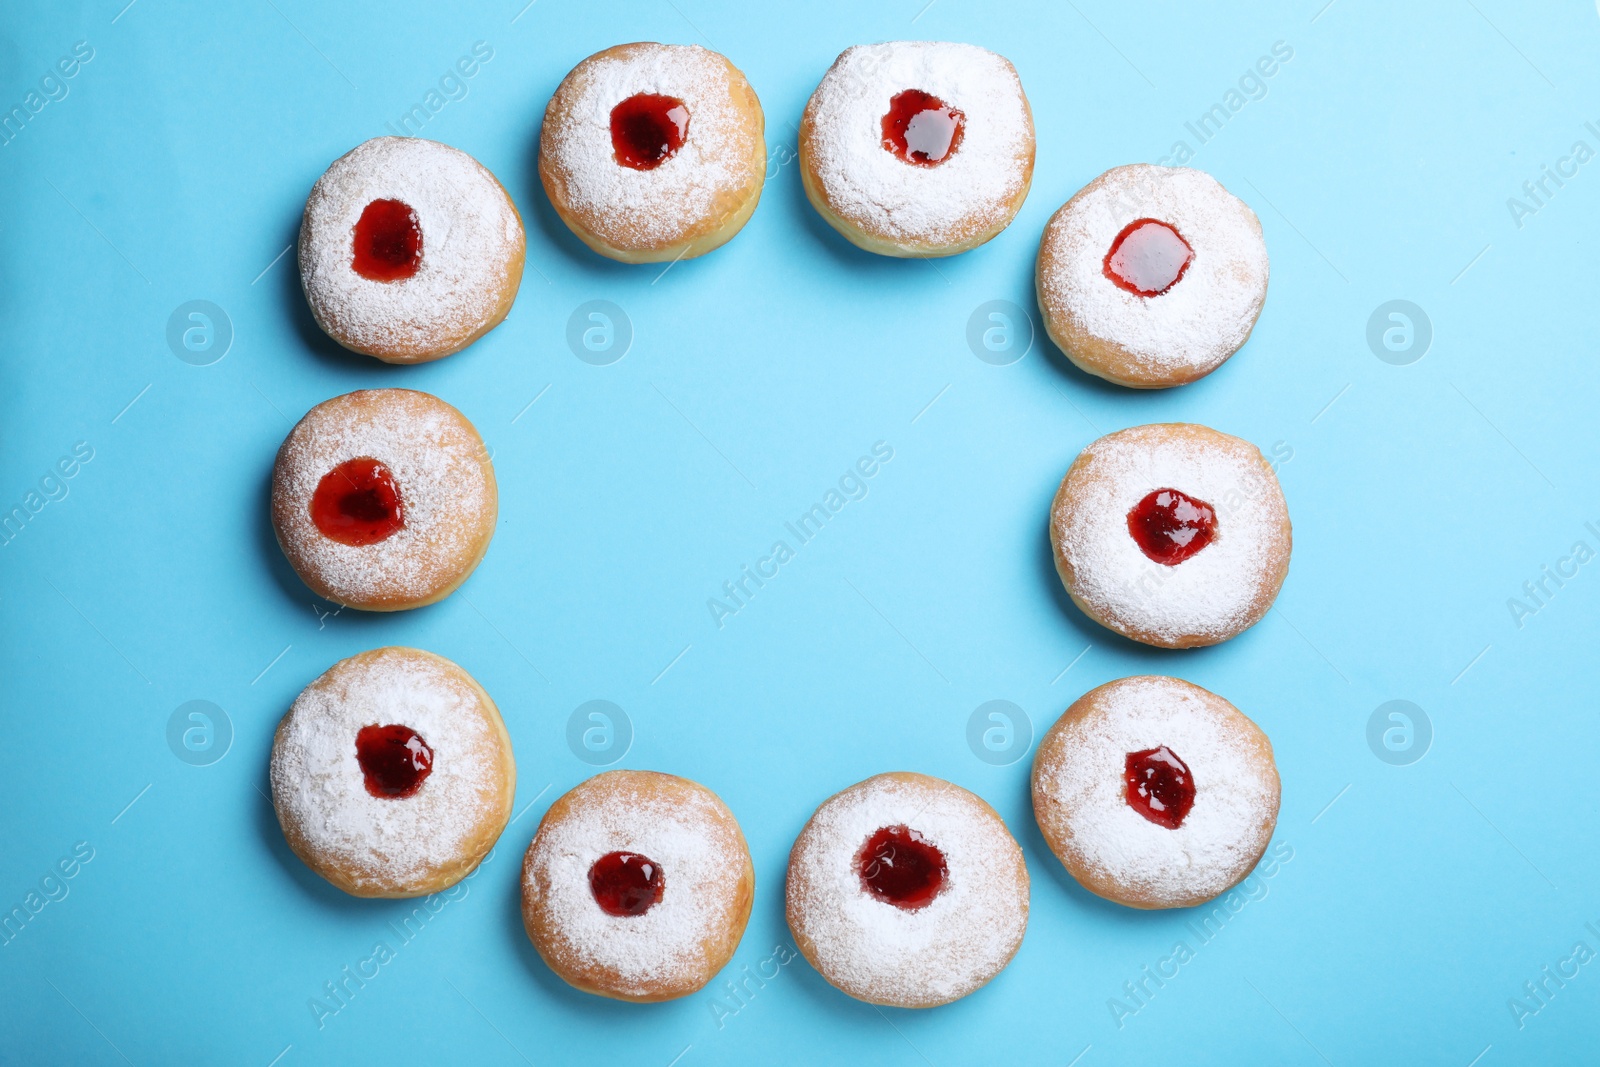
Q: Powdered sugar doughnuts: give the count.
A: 10